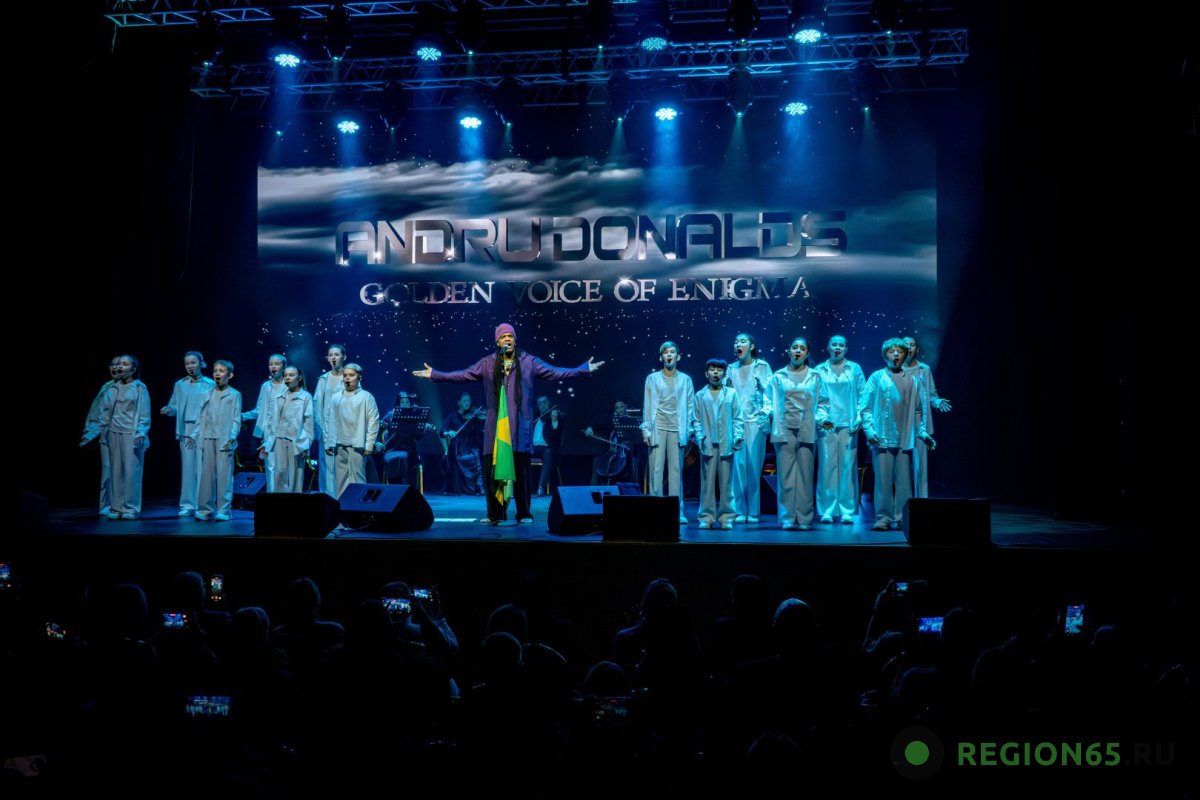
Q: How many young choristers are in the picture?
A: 15